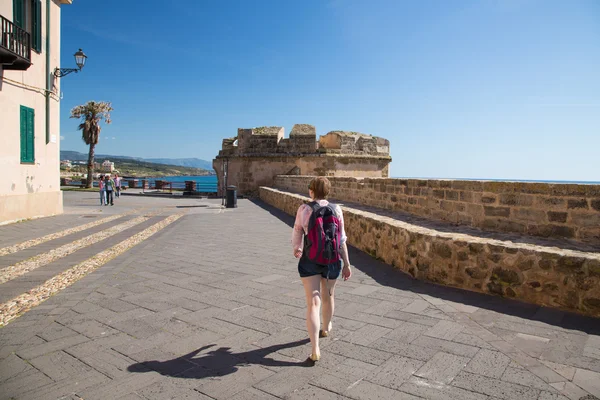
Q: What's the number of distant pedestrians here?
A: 3